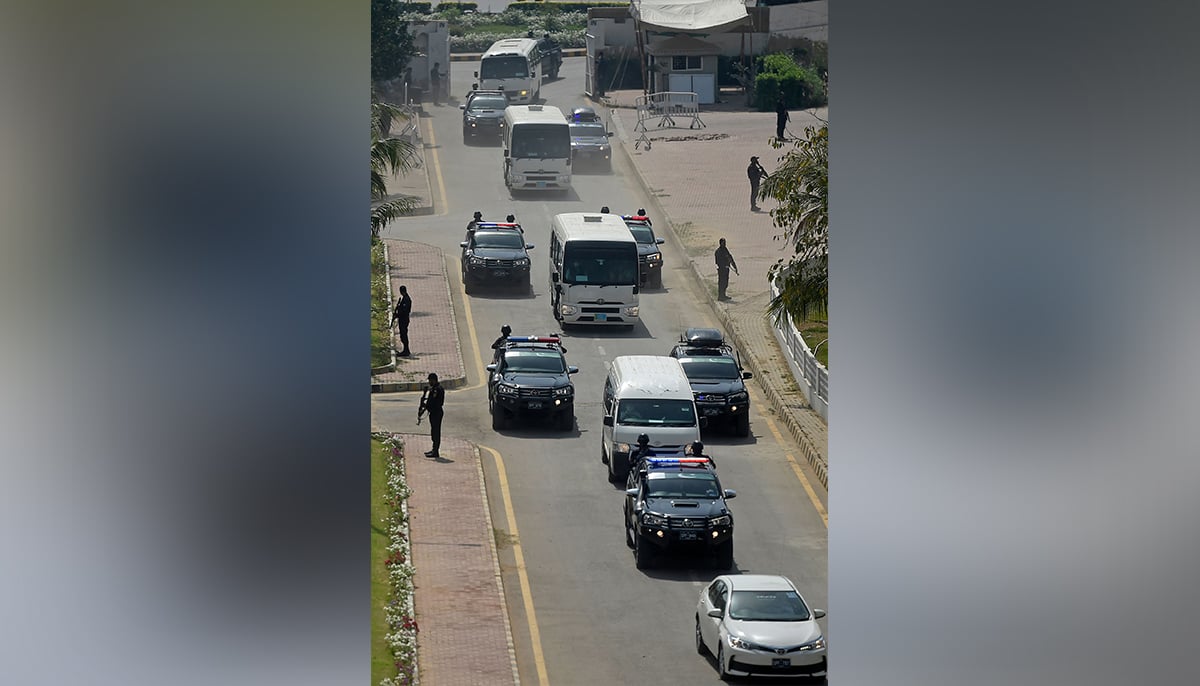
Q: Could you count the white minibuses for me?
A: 4